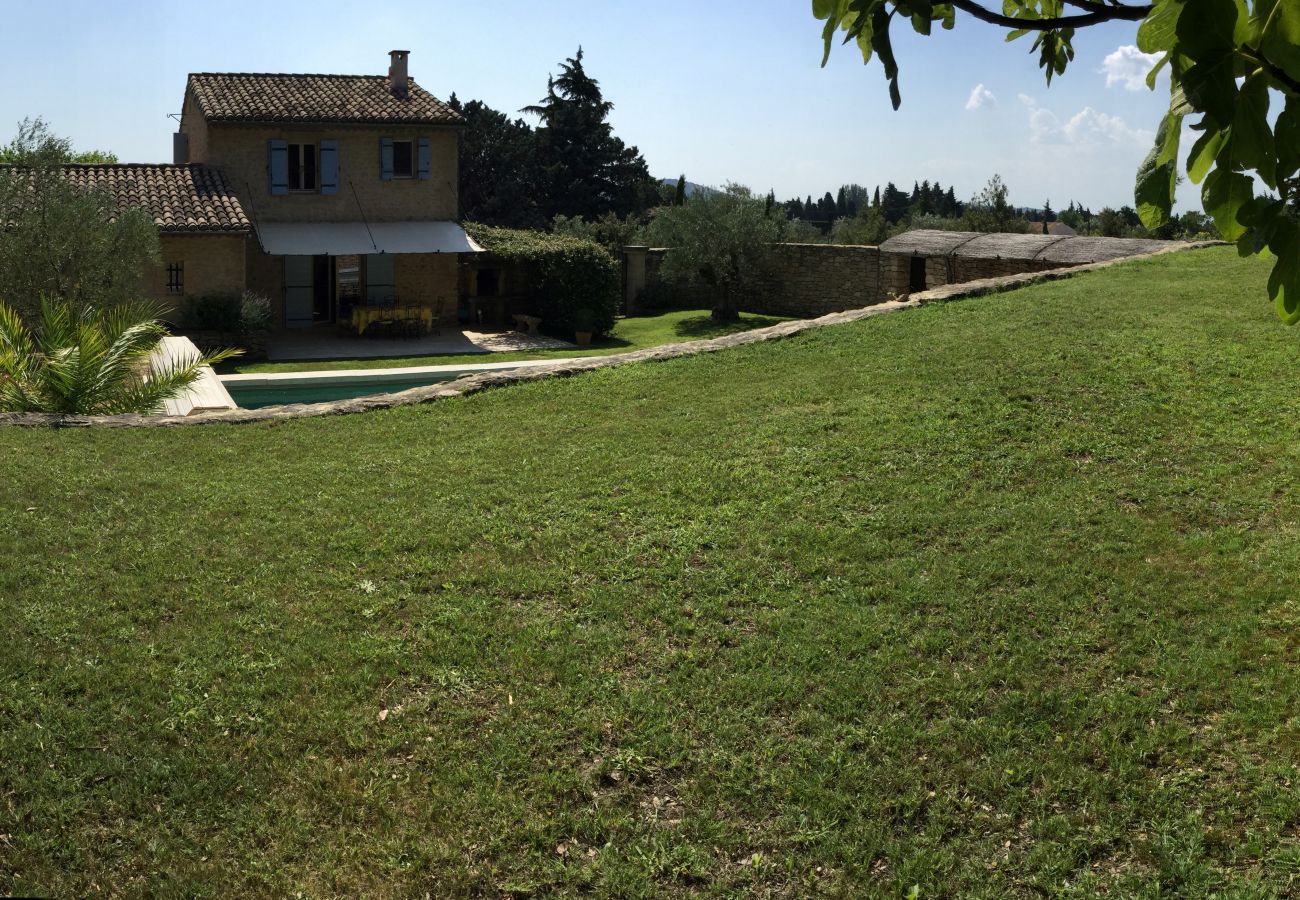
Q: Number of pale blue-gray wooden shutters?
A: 6